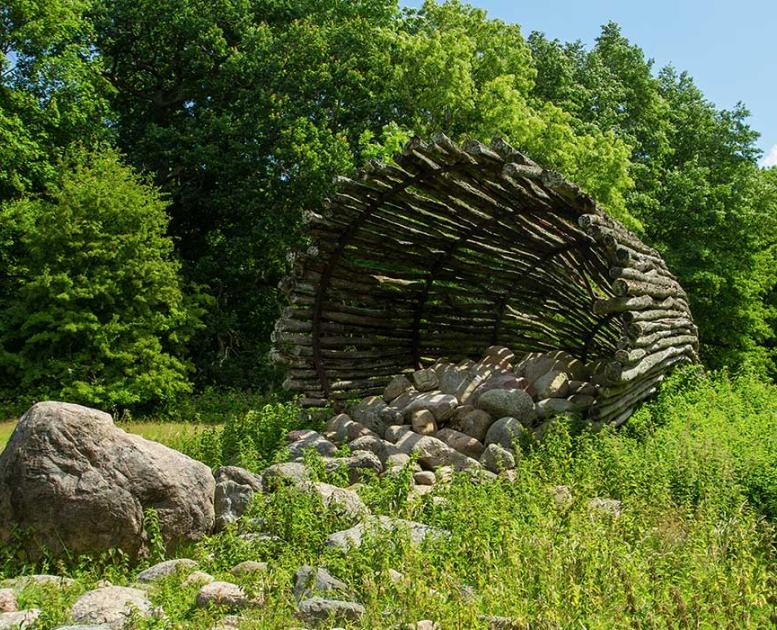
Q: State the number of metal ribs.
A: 4